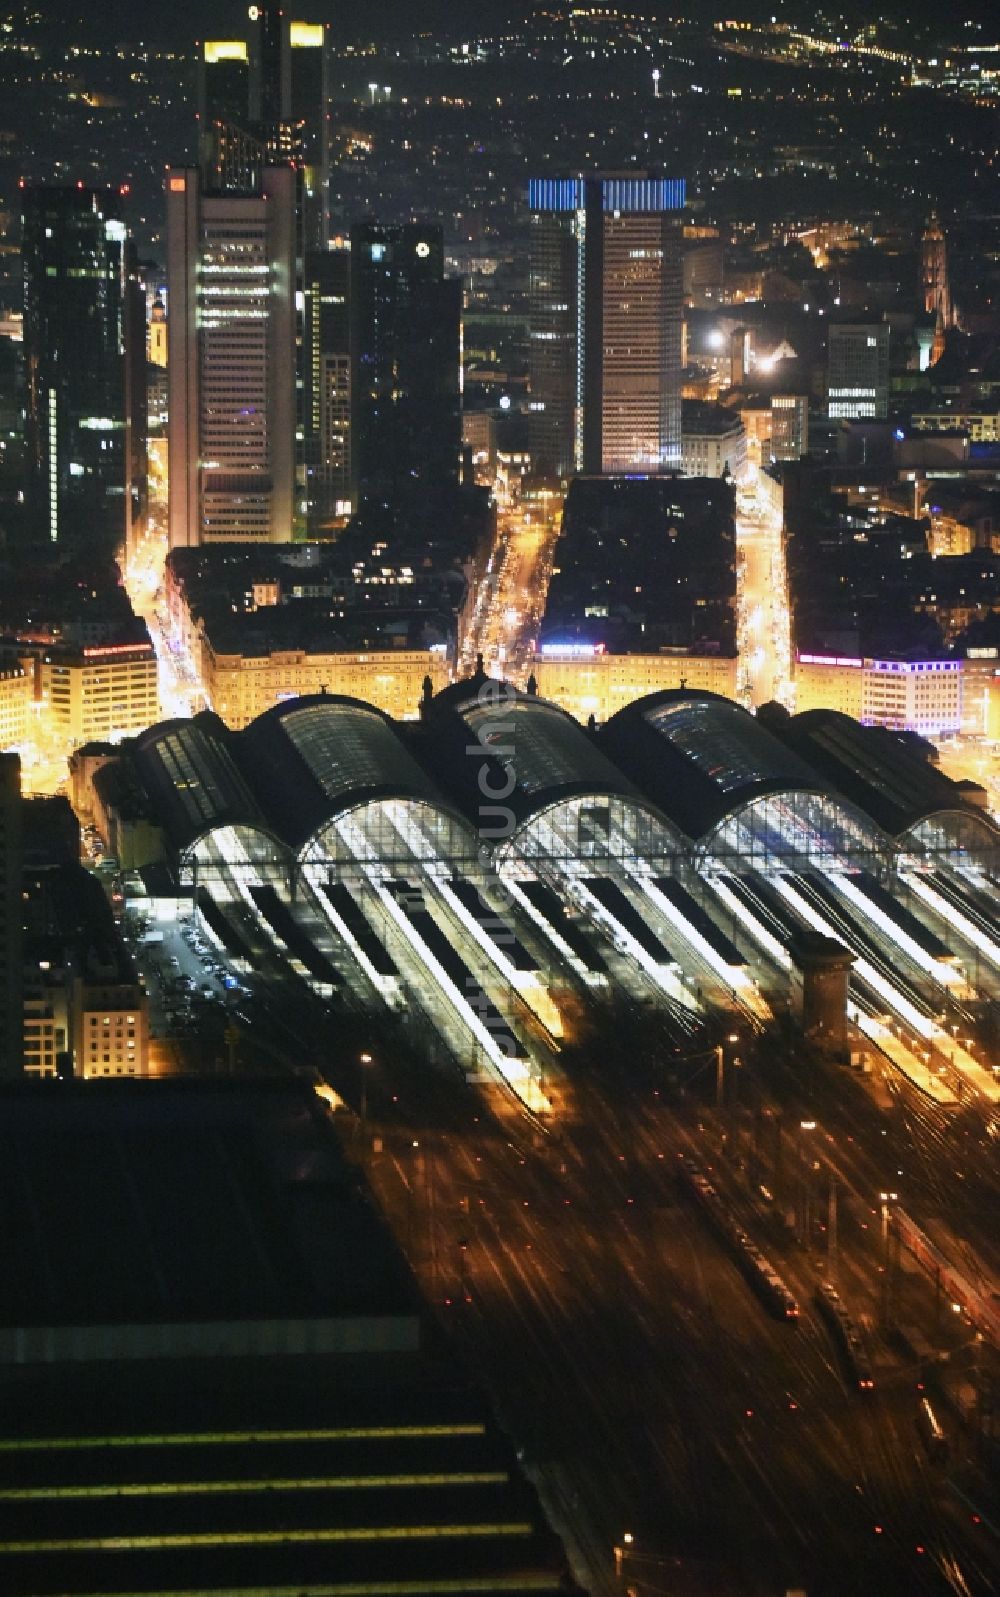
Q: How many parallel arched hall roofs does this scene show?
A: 5